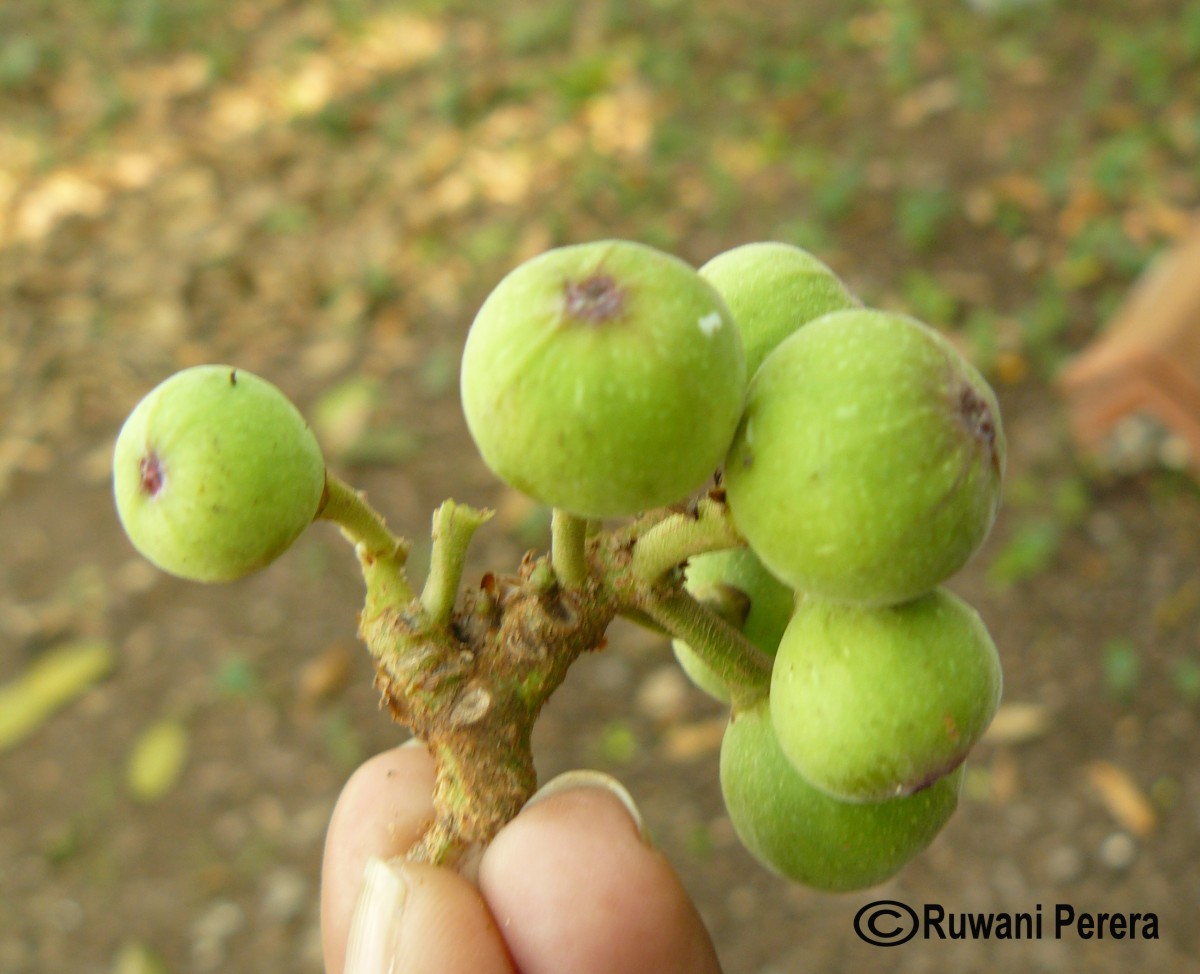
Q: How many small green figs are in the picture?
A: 7